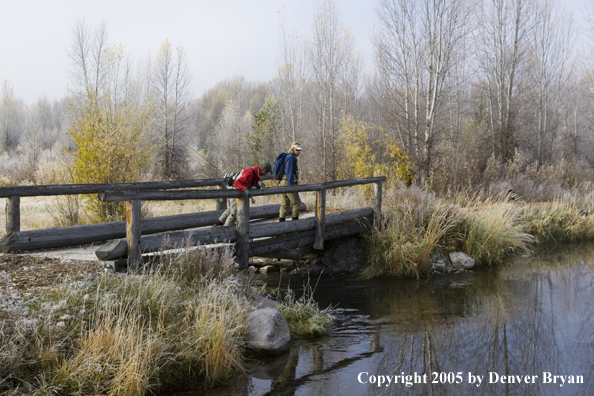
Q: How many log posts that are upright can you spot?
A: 6